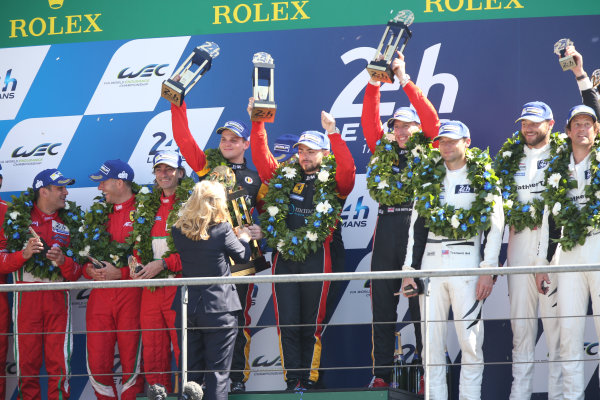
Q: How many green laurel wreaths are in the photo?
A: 9